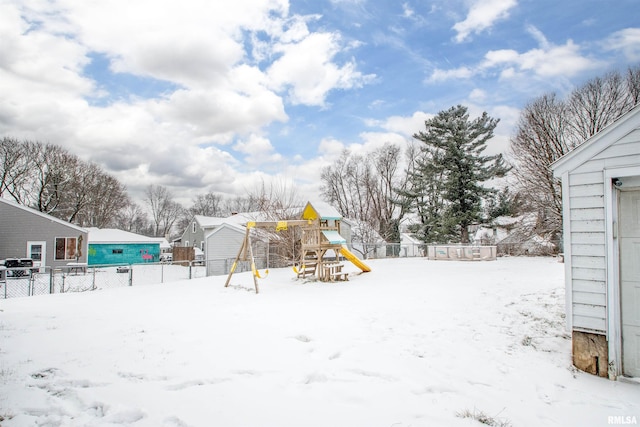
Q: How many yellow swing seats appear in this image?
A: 2